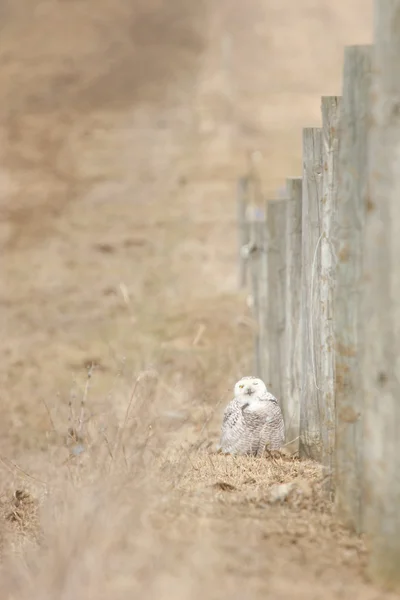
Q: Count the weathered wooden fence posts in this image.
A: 8